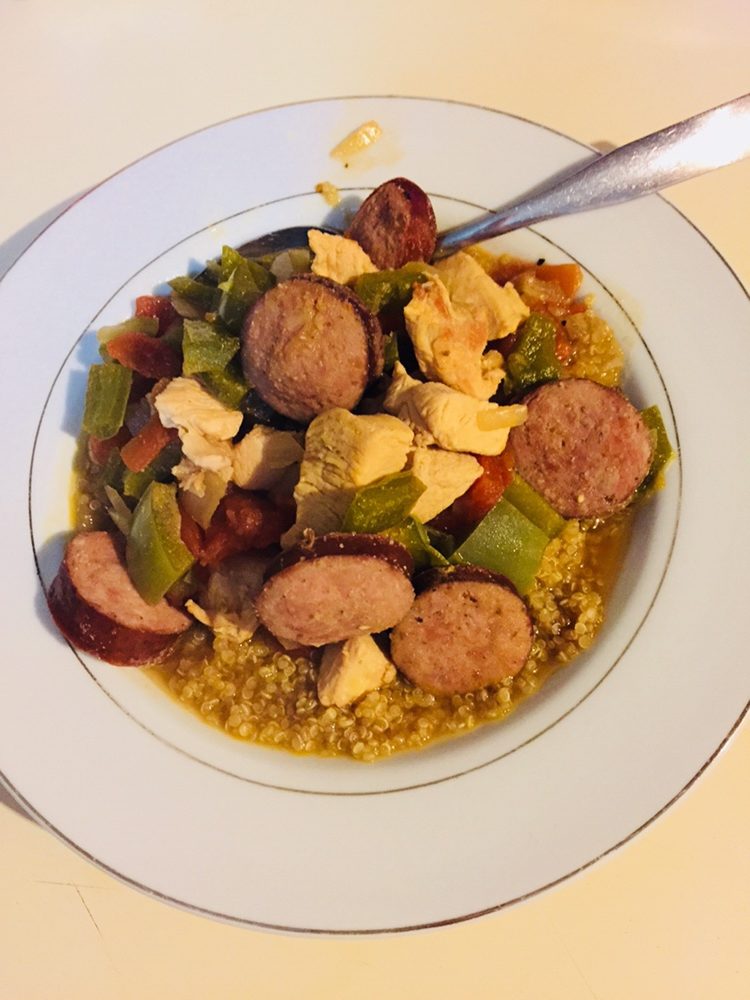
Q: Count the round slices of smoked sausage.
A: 6